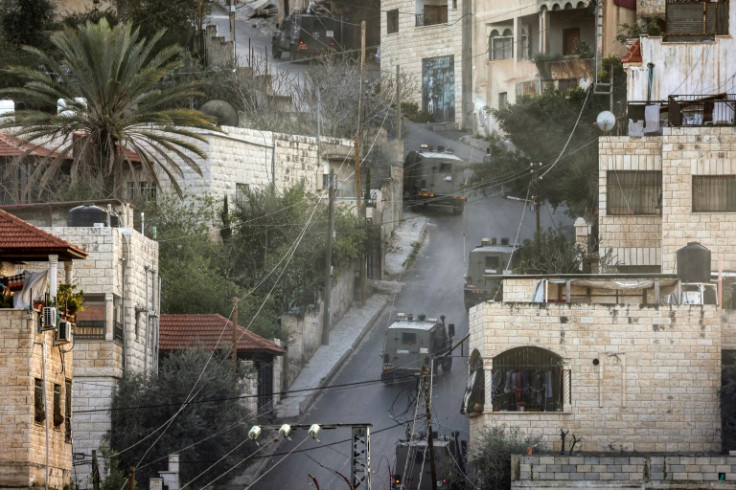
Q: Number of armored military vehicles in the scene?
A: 5